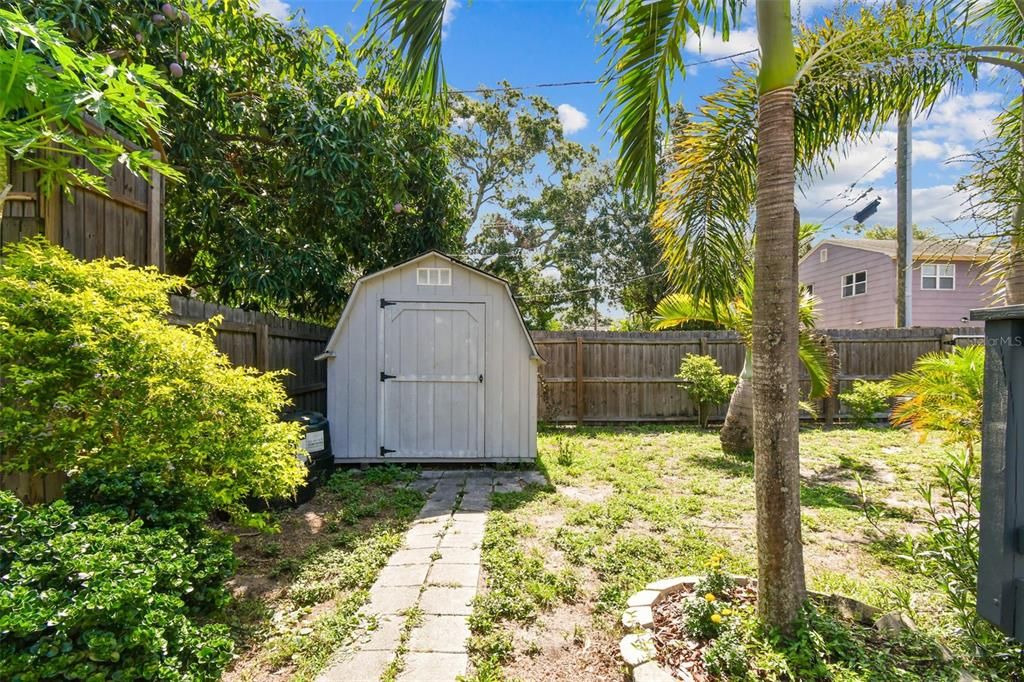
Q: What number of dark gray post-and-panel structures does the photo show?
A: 1